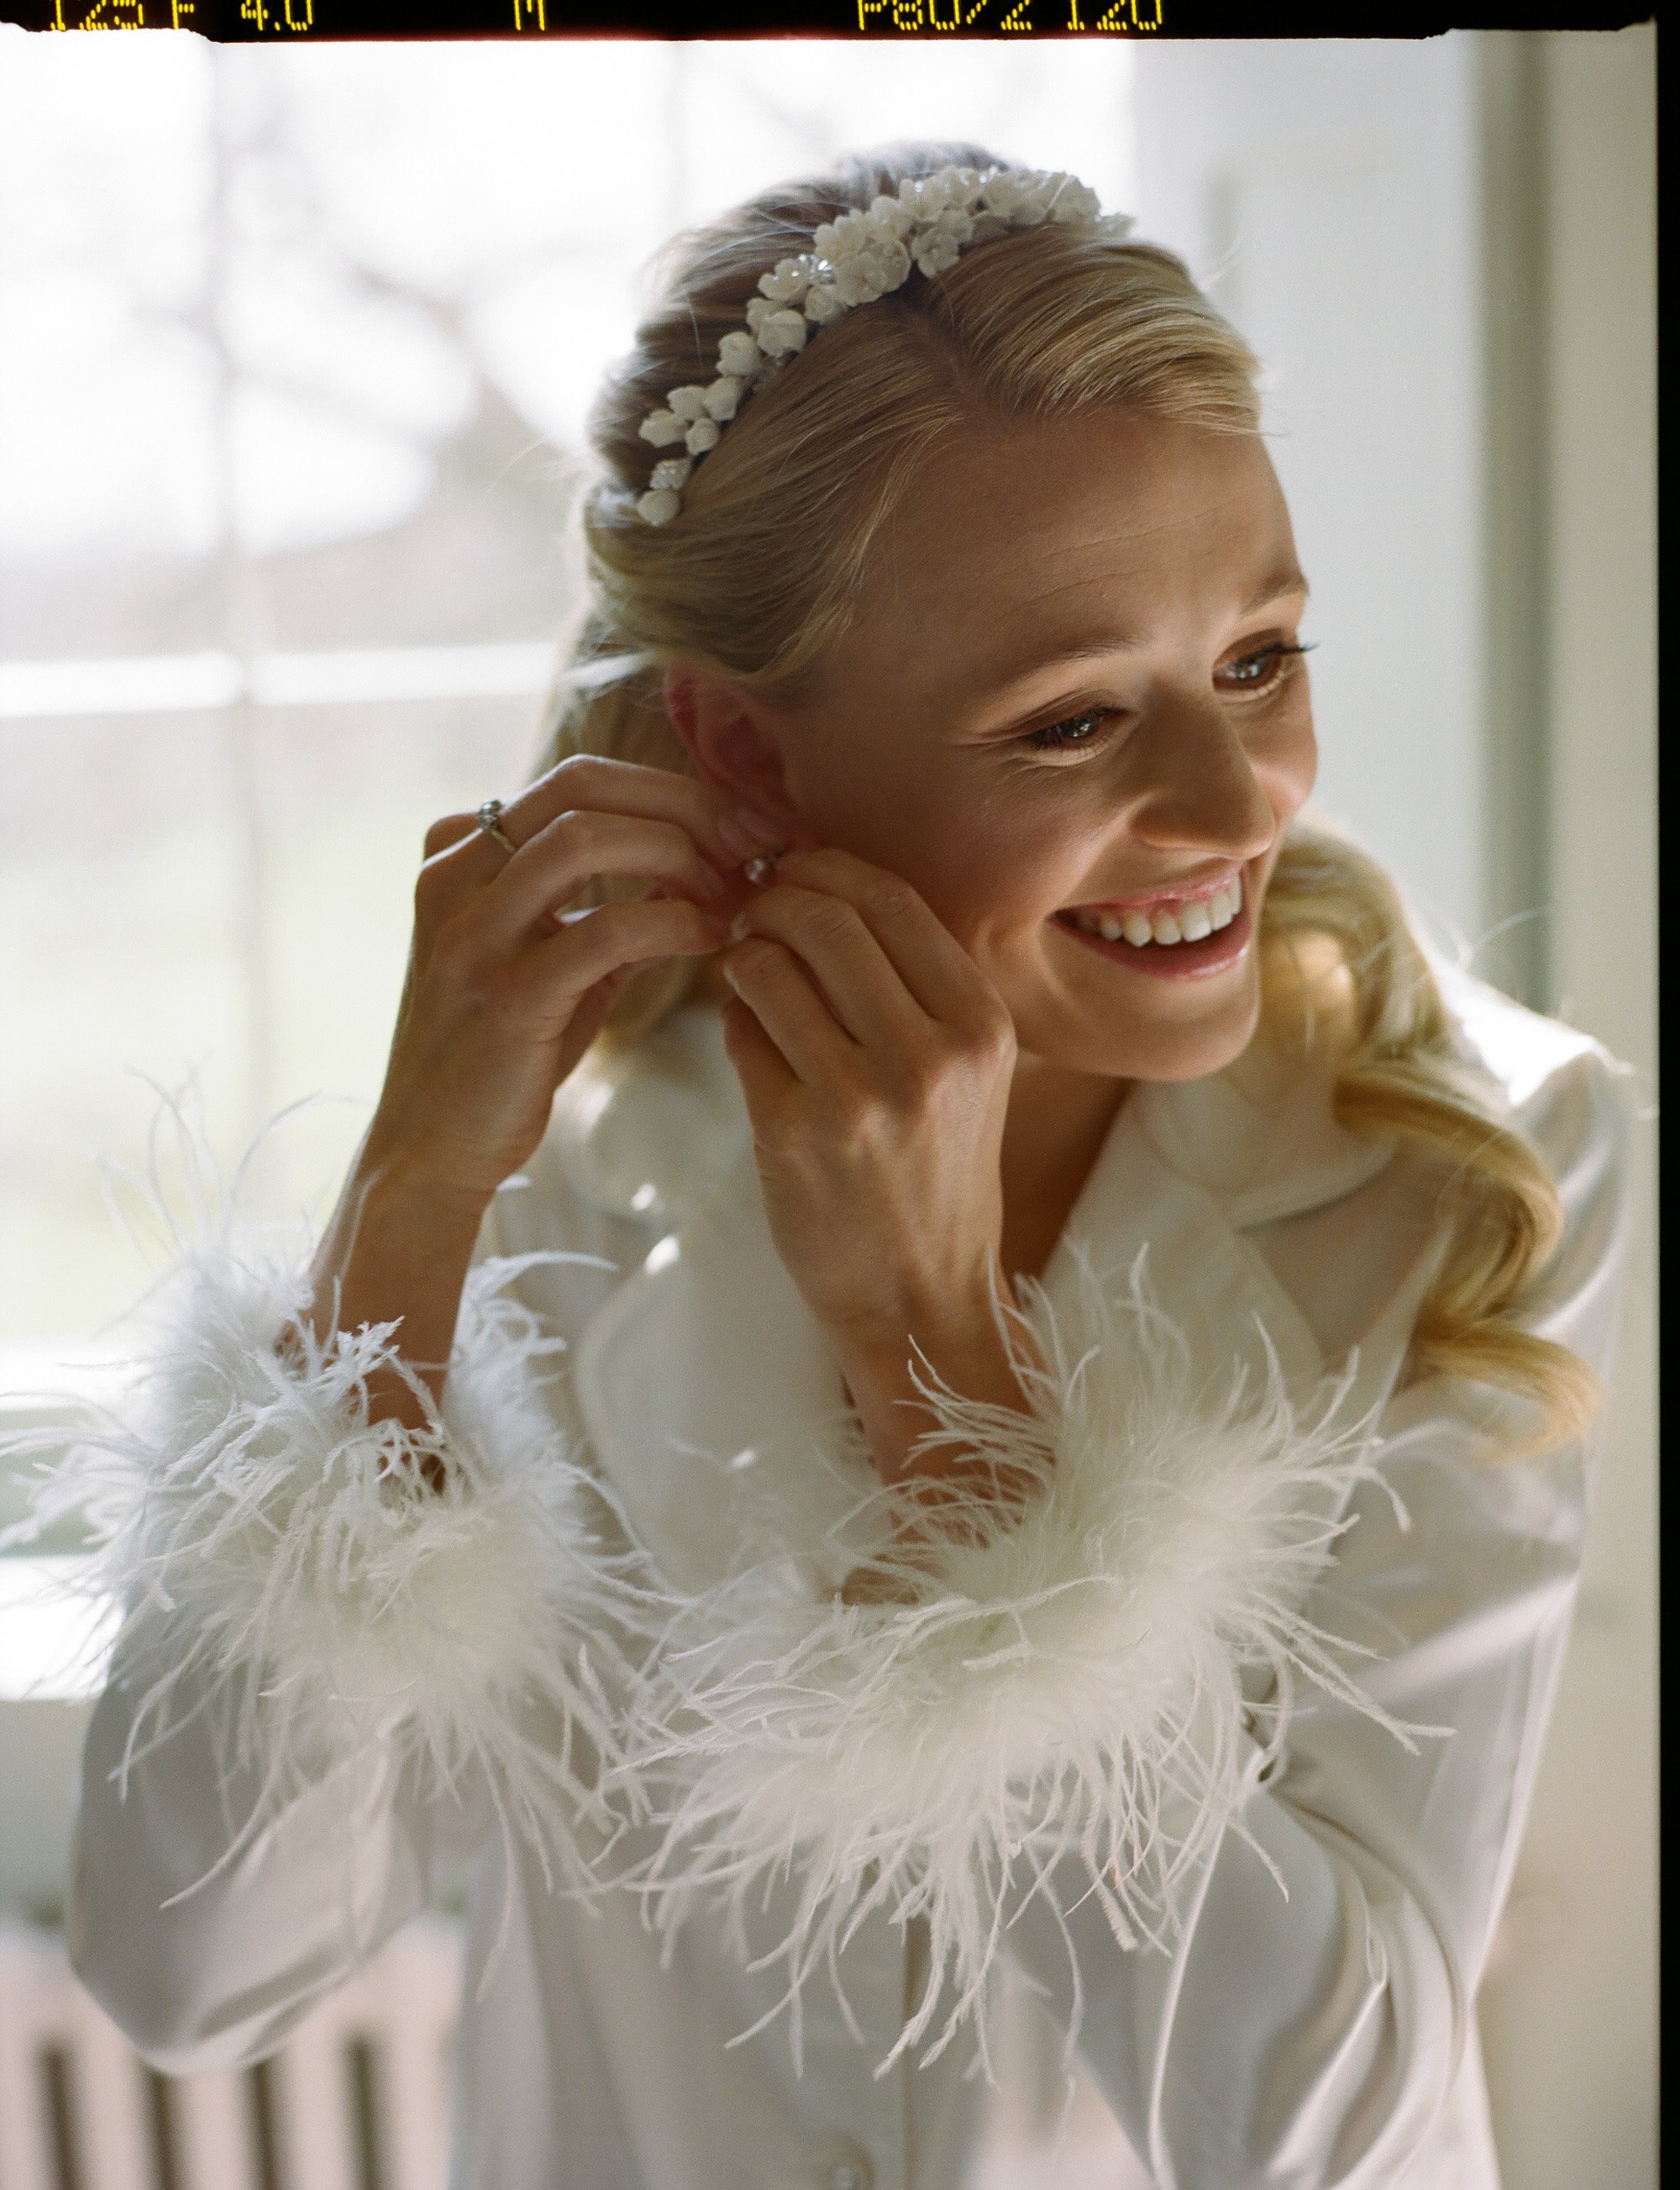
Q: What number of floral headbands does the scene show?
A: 1